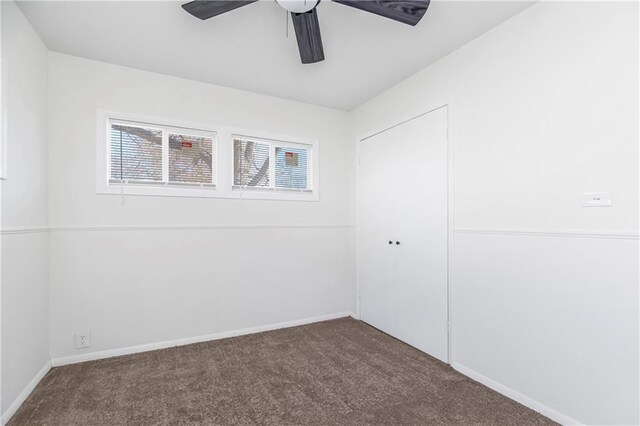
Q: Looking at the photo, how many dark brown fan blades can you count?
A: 3